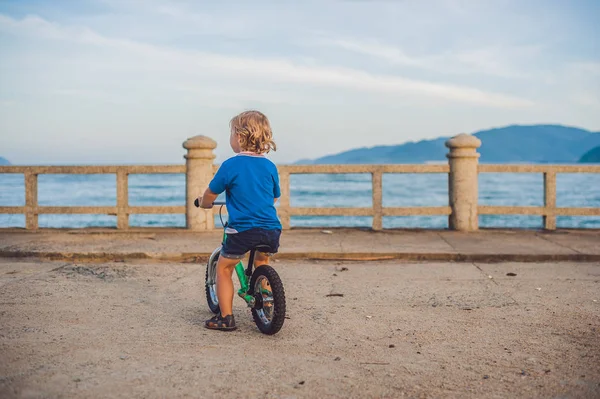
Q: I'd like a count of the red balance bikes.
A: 0